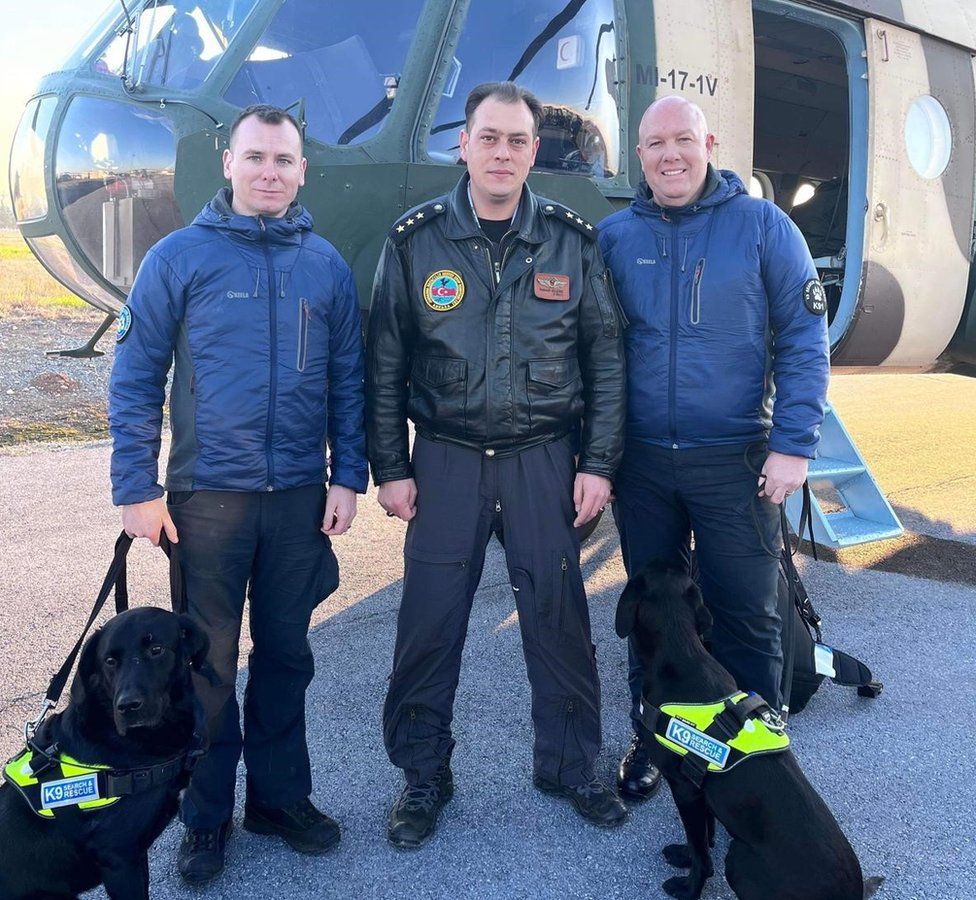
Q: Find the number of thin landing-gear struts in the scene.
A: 1